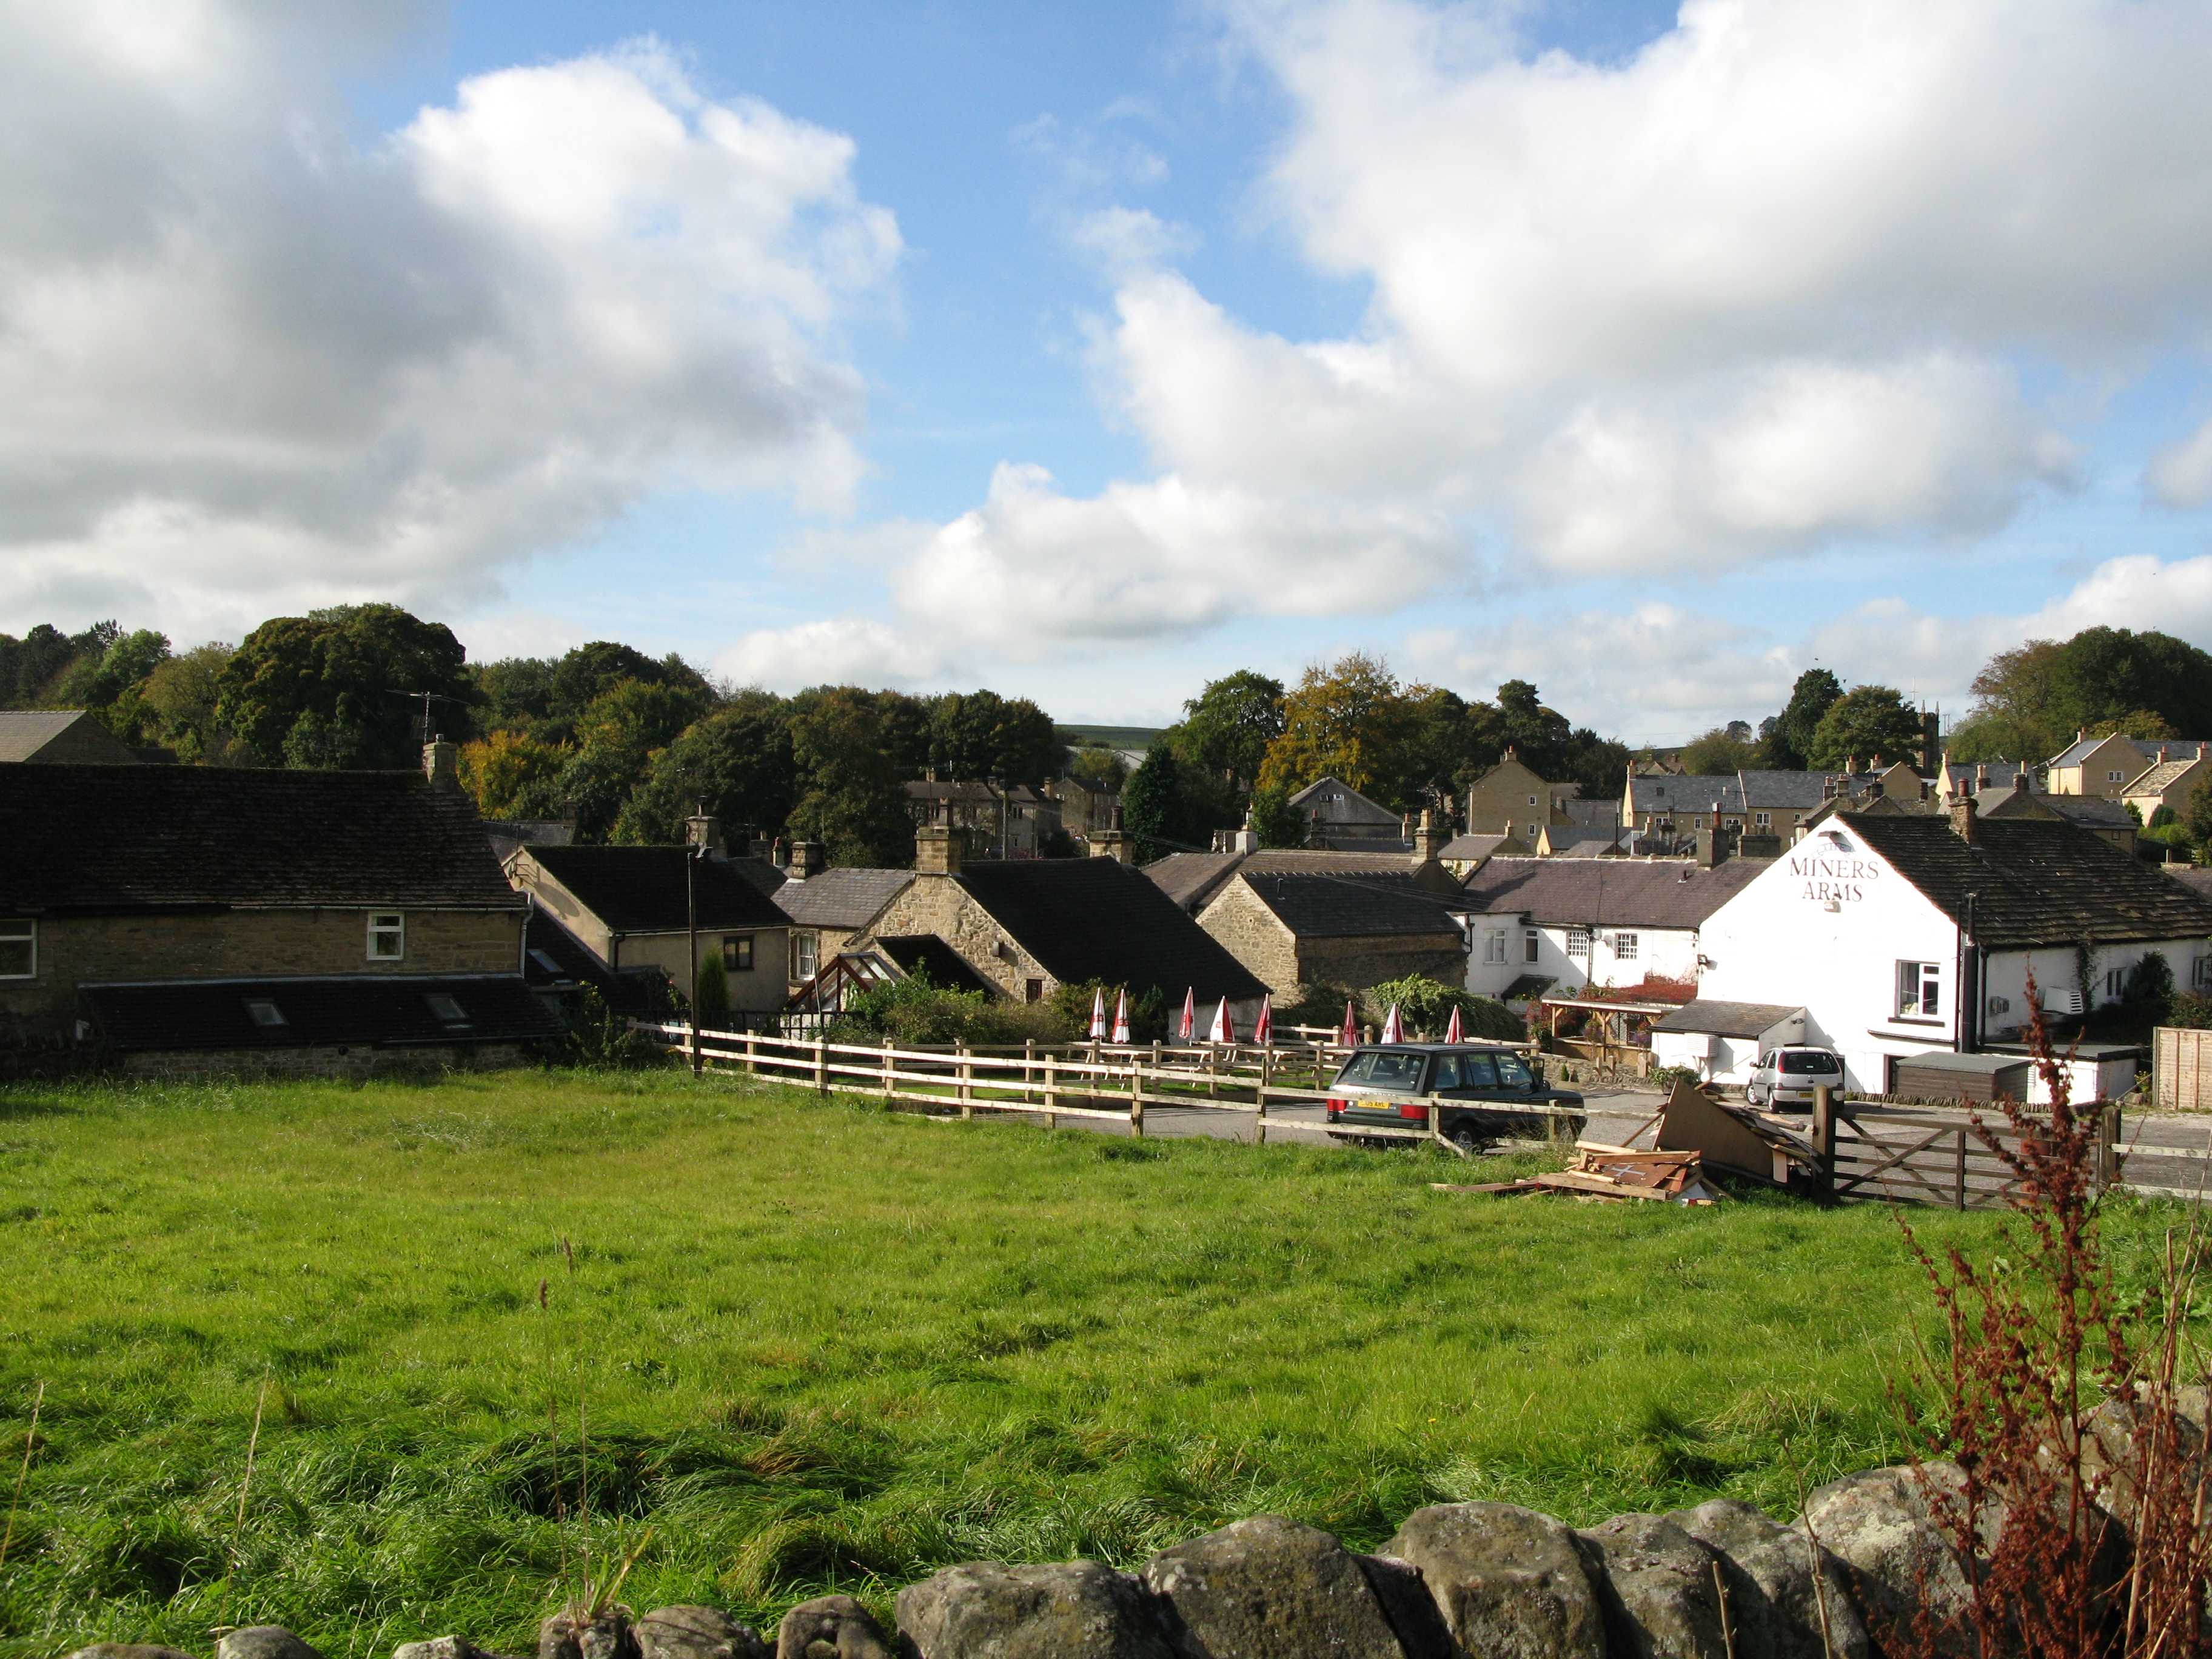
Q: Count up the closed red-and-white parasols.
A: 8